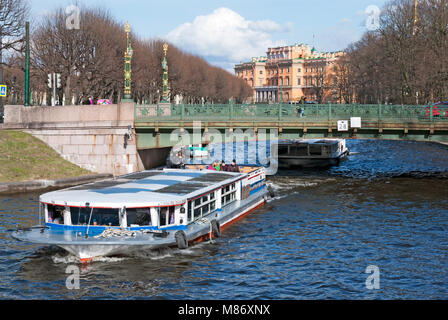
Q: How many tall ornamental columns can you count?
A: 2